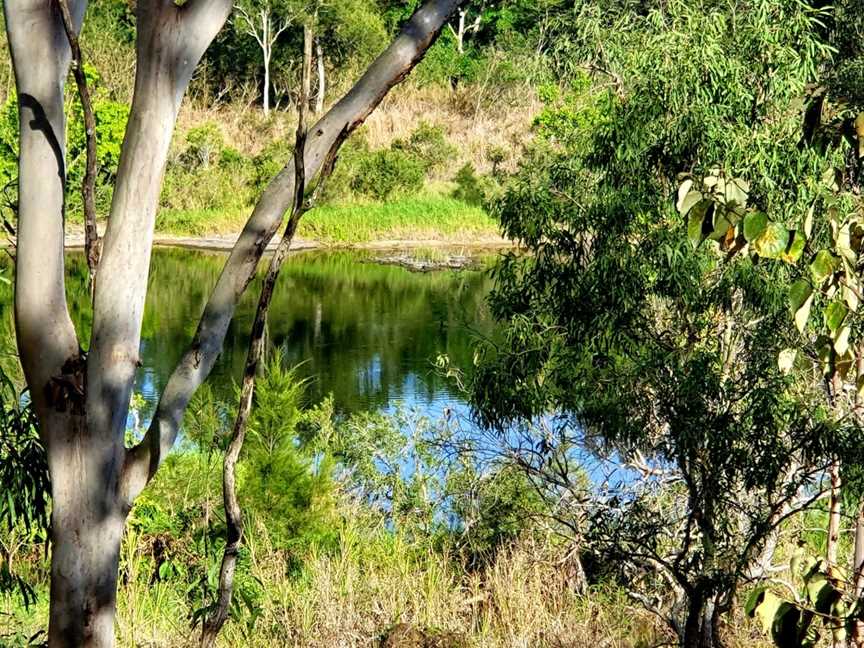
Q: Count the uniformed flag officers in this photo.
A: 0